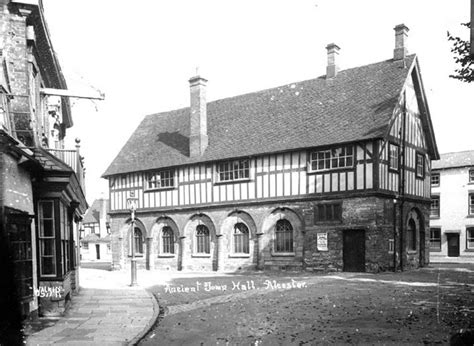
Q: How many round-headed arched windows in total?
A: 6